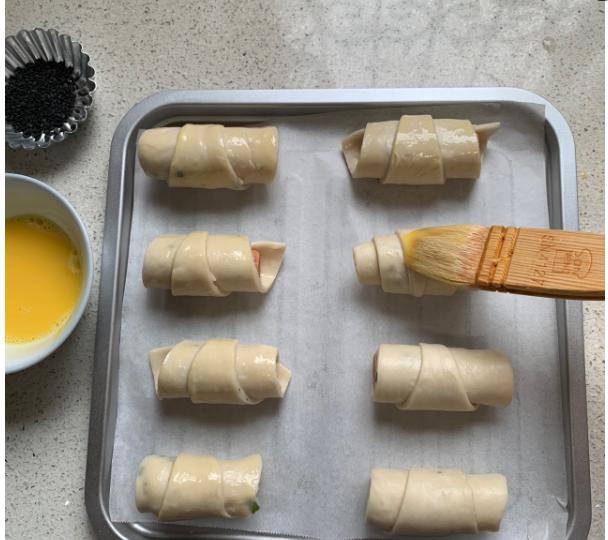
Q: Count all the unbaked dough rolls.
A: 8